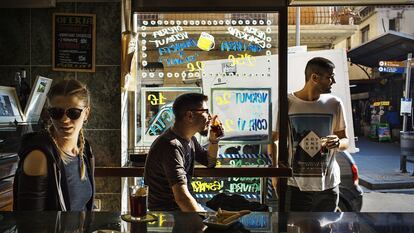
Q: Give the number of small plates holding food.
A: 1